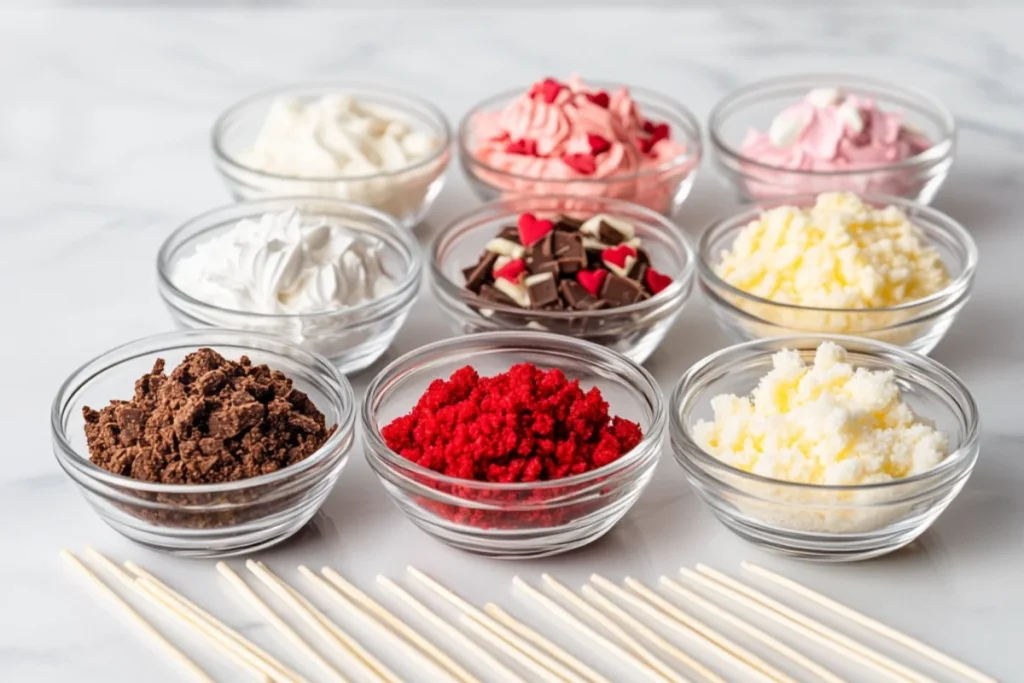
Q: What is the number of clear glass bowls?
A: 9